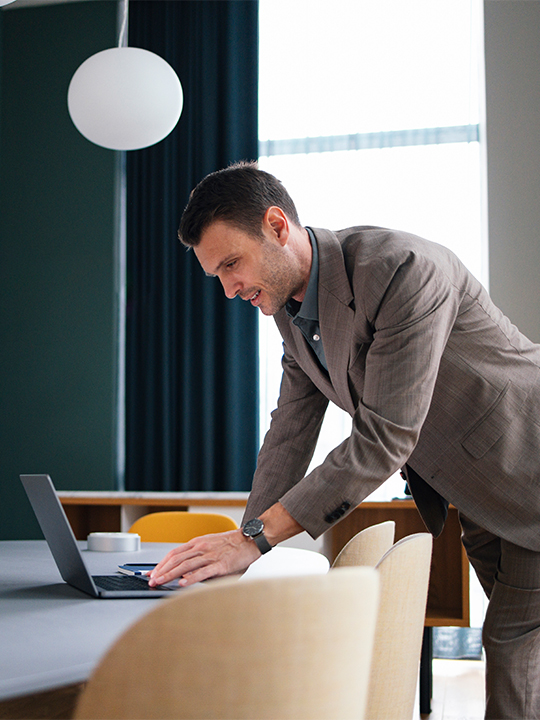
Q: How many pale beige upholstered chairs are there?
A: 3